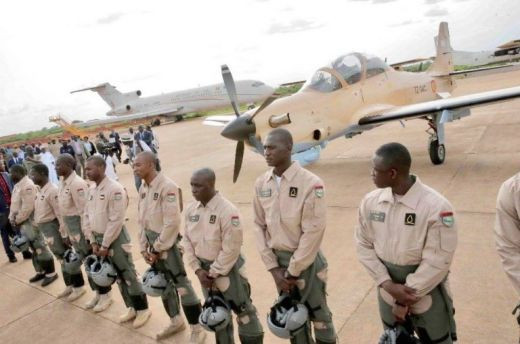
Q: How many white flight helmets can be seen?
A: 7